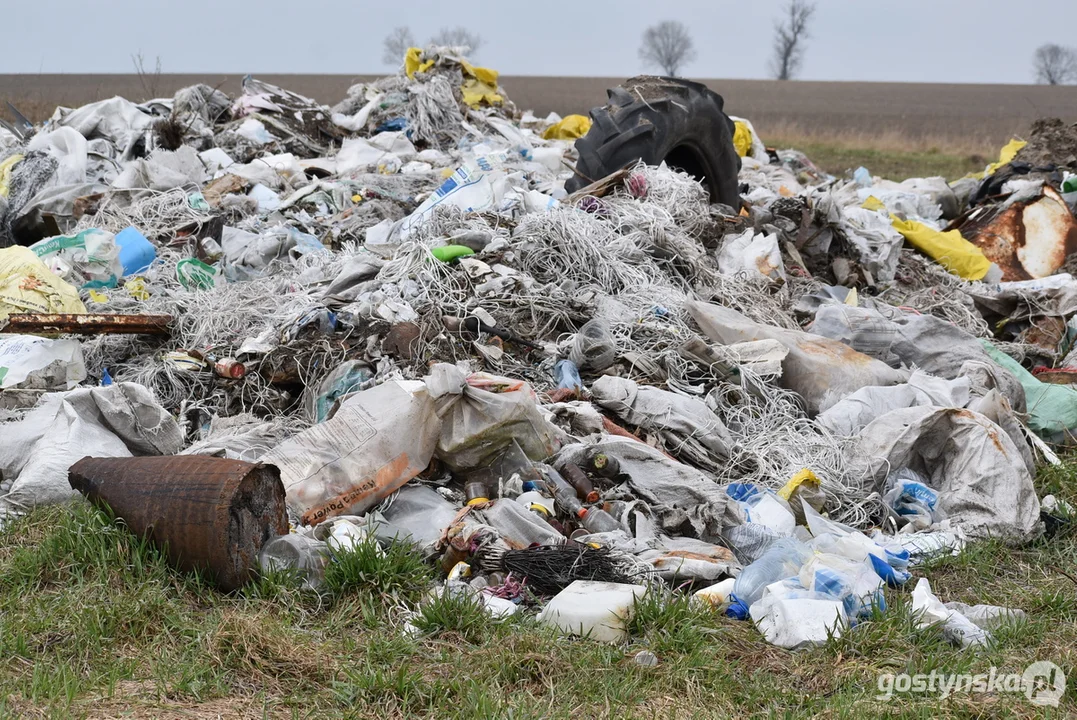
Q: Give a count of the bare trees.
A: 5